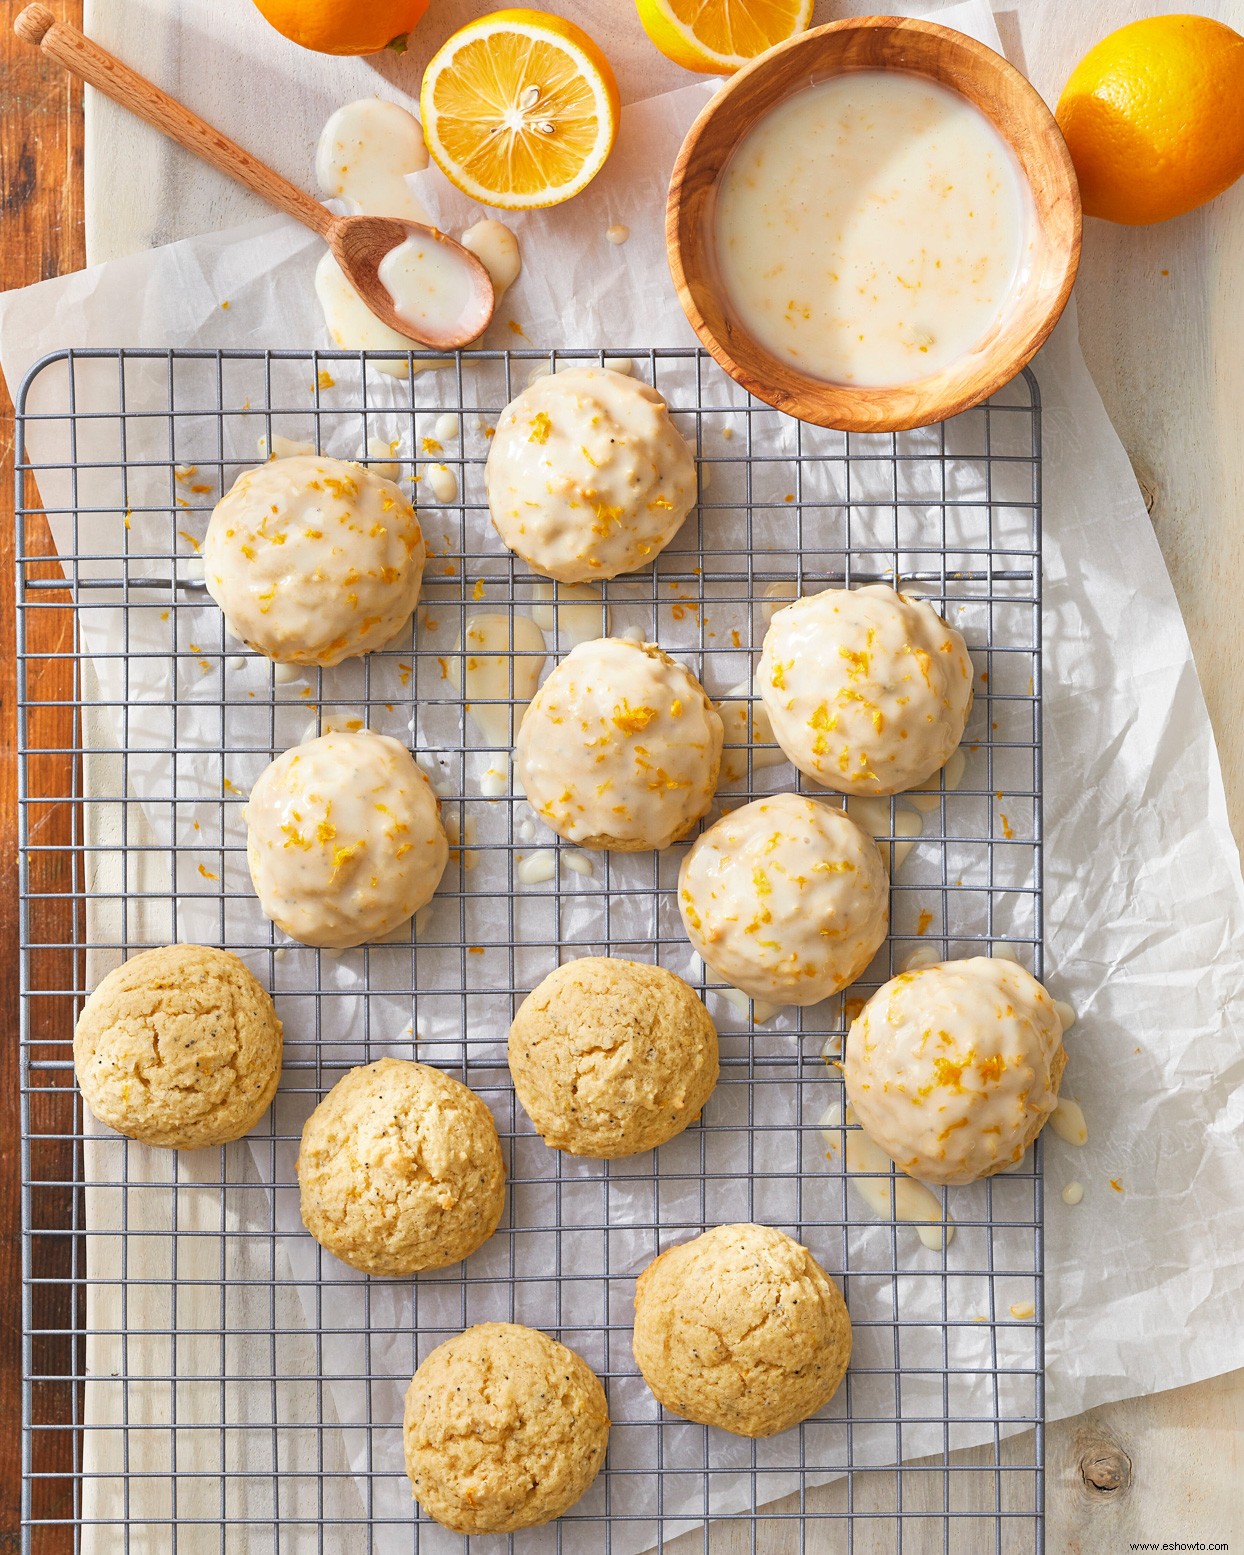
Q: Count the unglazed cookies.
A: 5